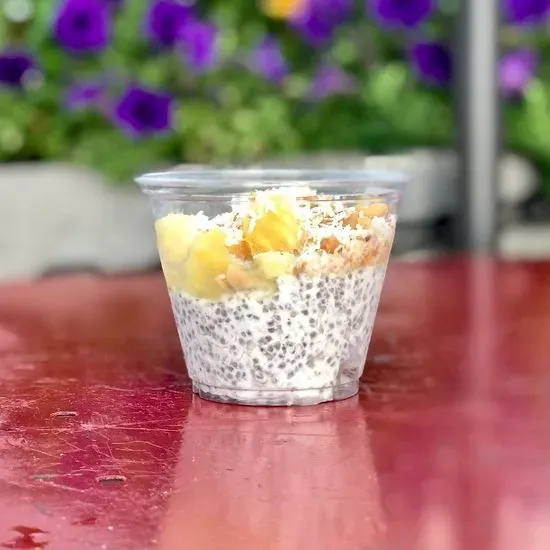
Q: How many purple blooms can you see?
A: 13